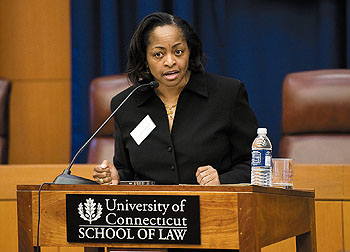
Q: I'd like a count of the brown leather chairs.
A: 3